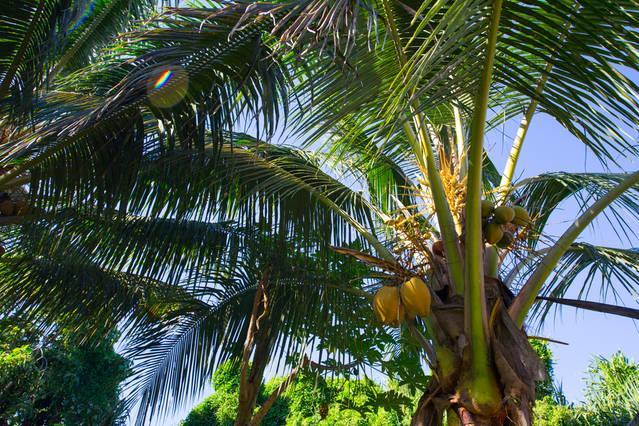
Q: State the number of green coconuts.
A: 5